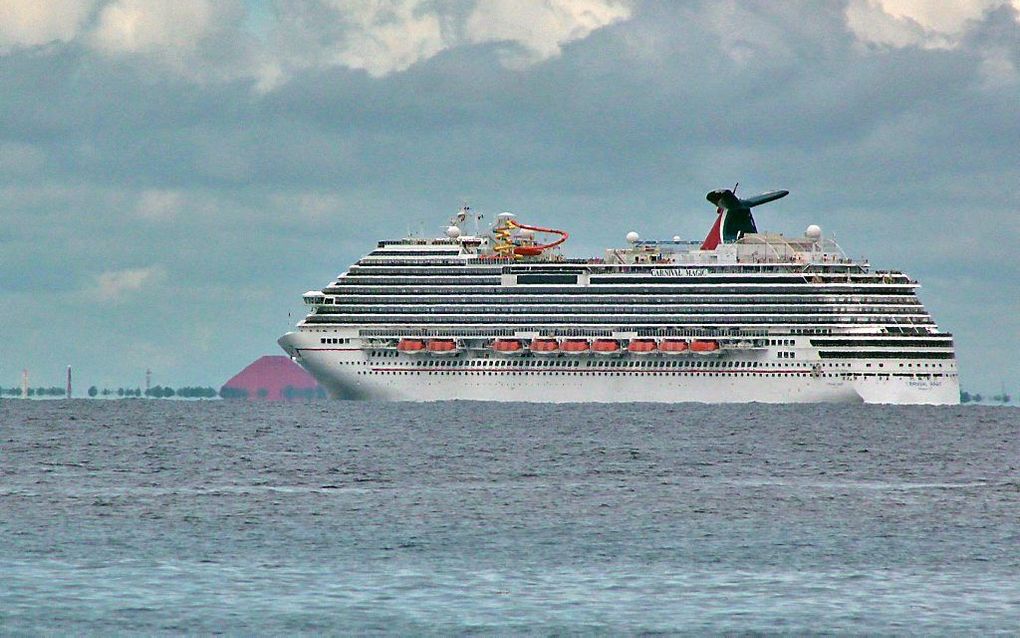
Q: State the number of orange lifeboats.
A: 9